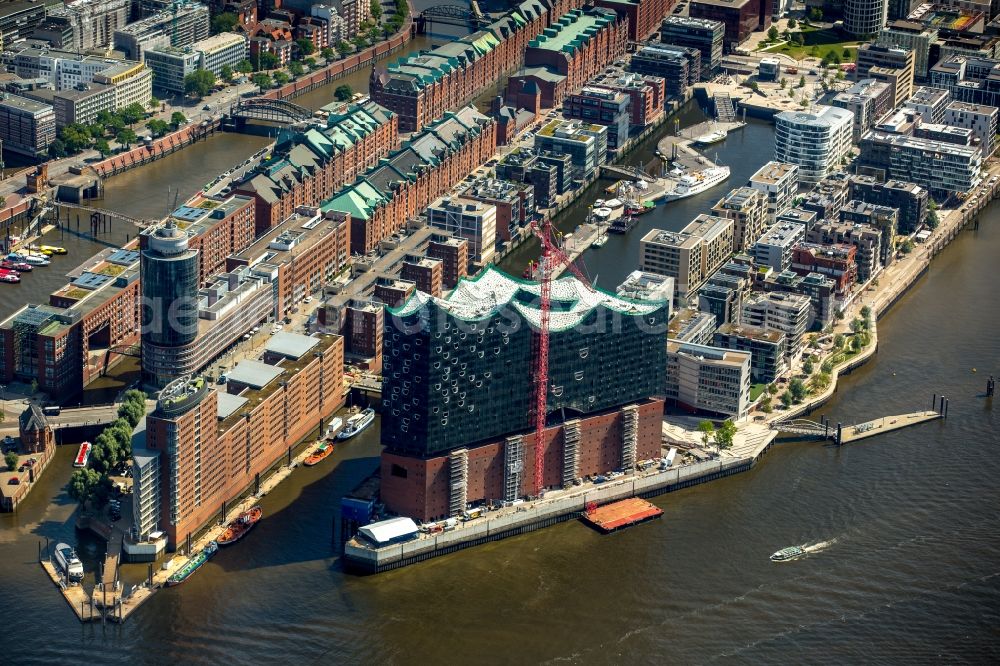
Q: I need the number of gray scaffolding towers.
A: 4